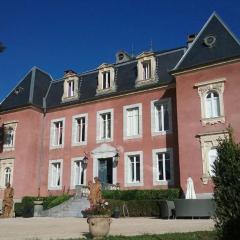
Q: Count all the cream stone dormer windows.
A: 3